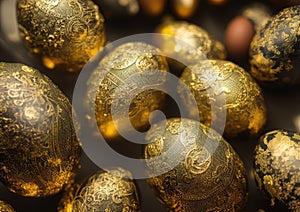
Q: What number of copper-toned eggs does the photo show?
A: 1